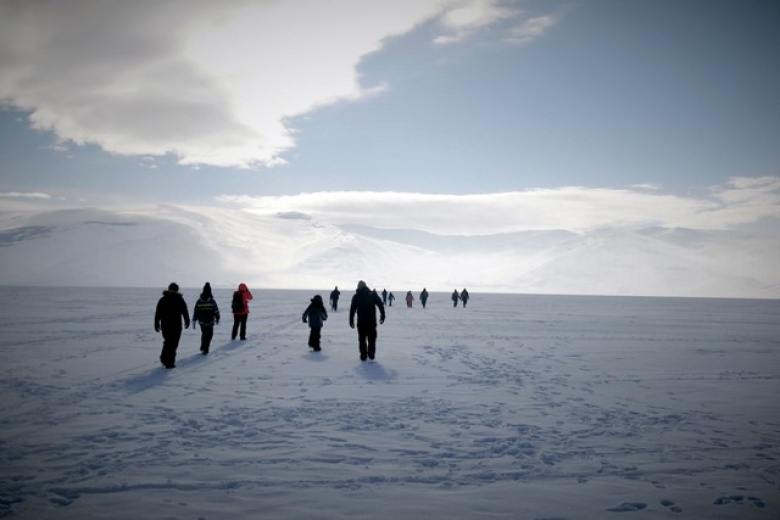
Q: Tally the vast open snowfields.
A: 1